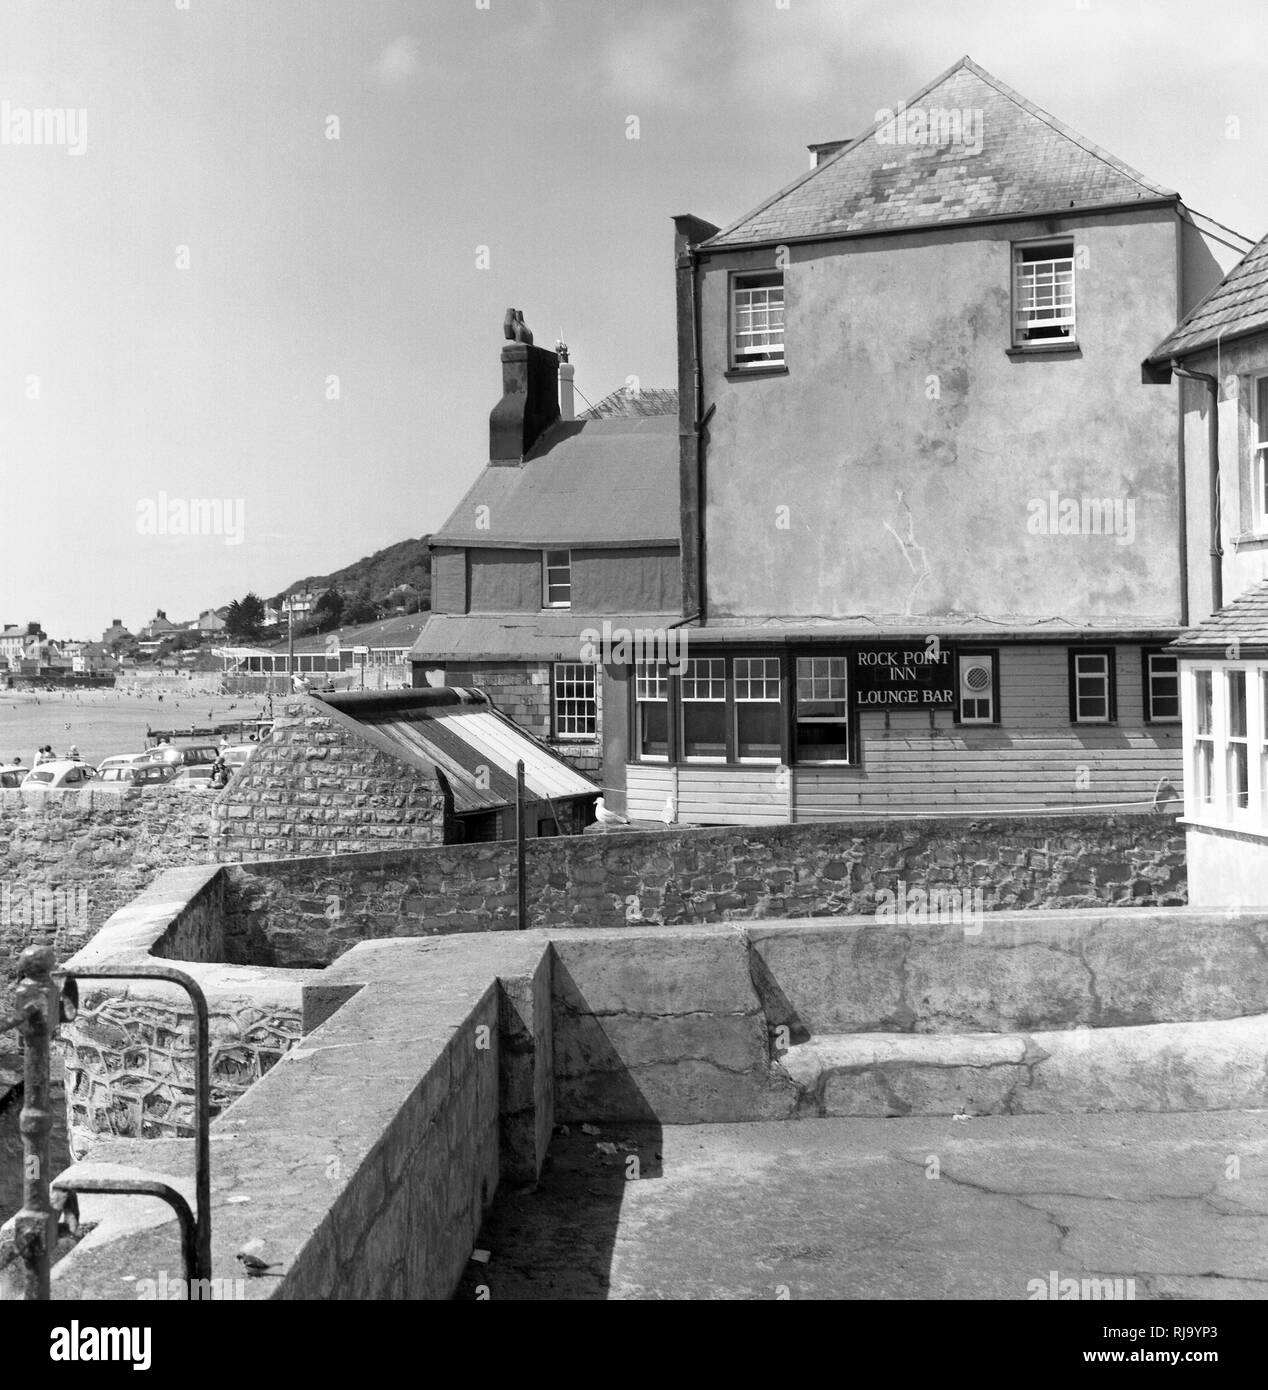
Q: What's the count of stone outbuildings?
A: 1